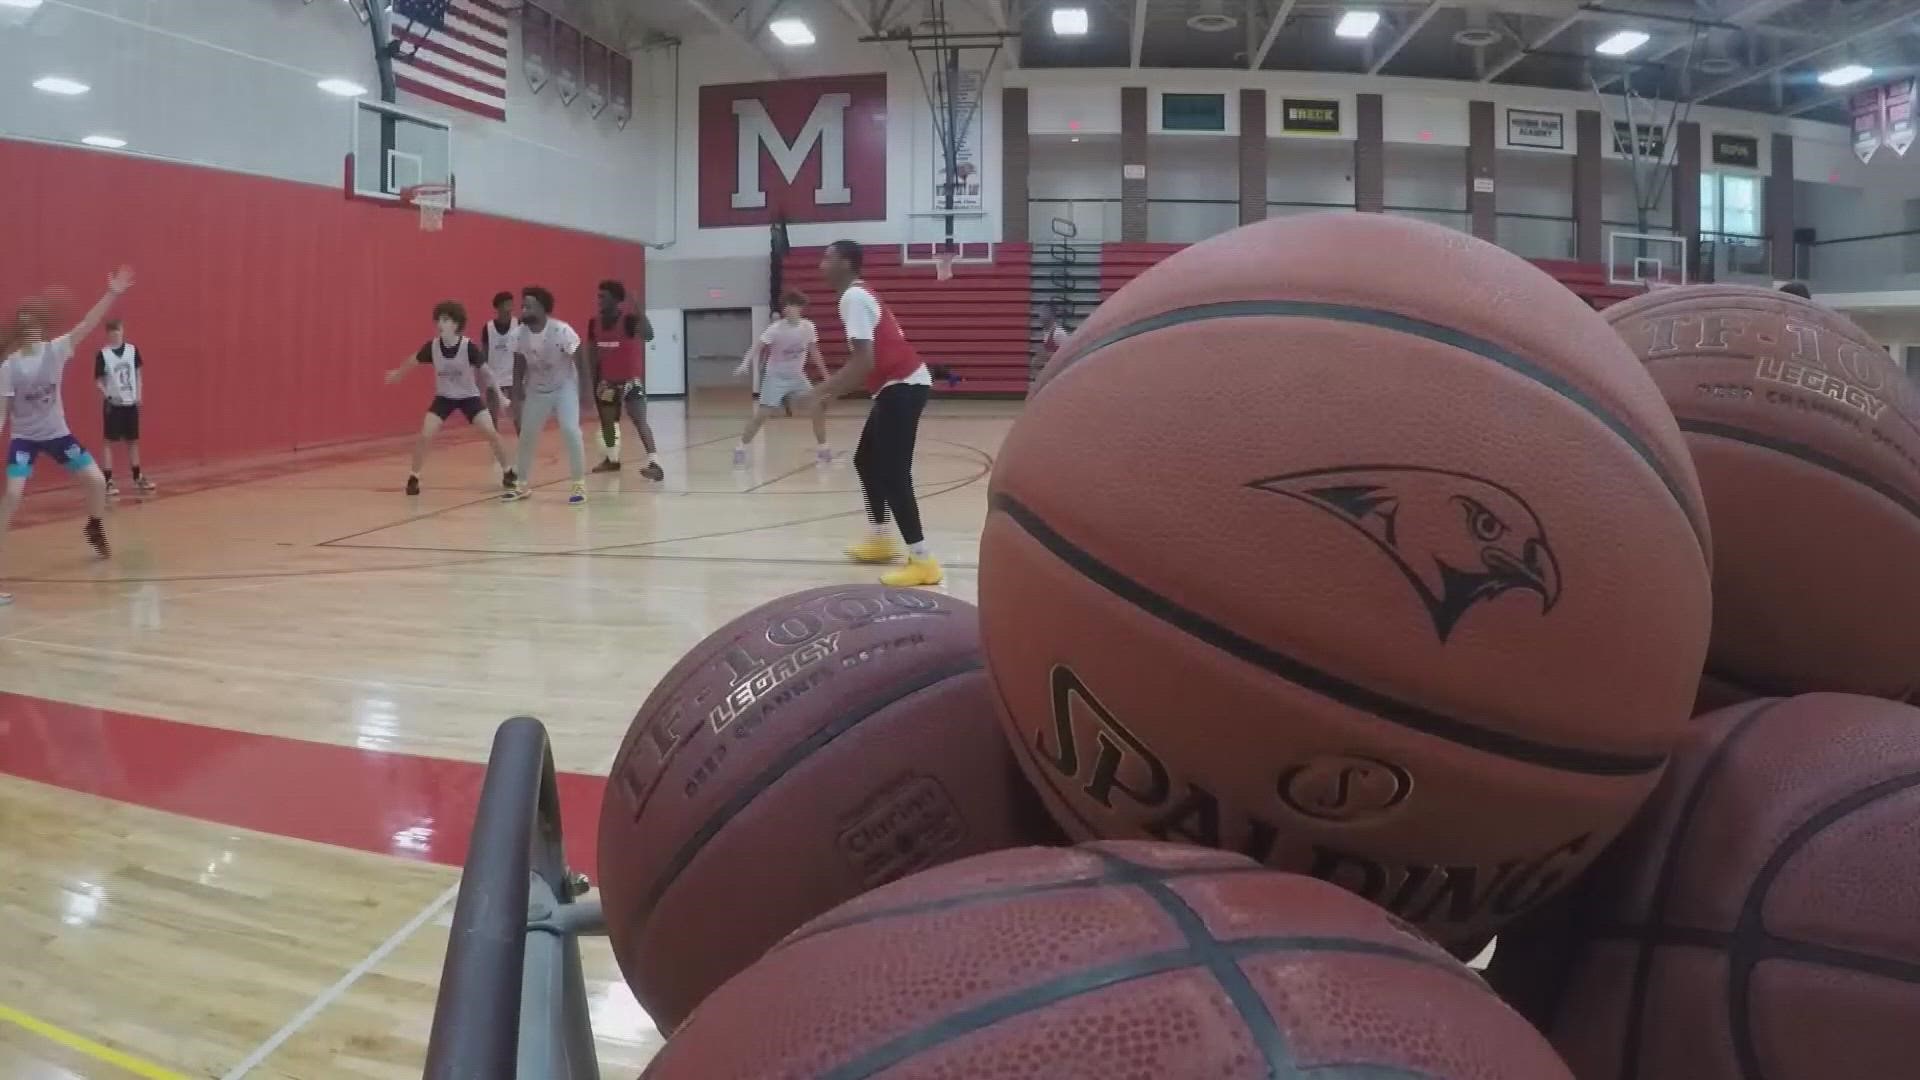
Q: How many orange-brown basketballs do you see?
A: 5